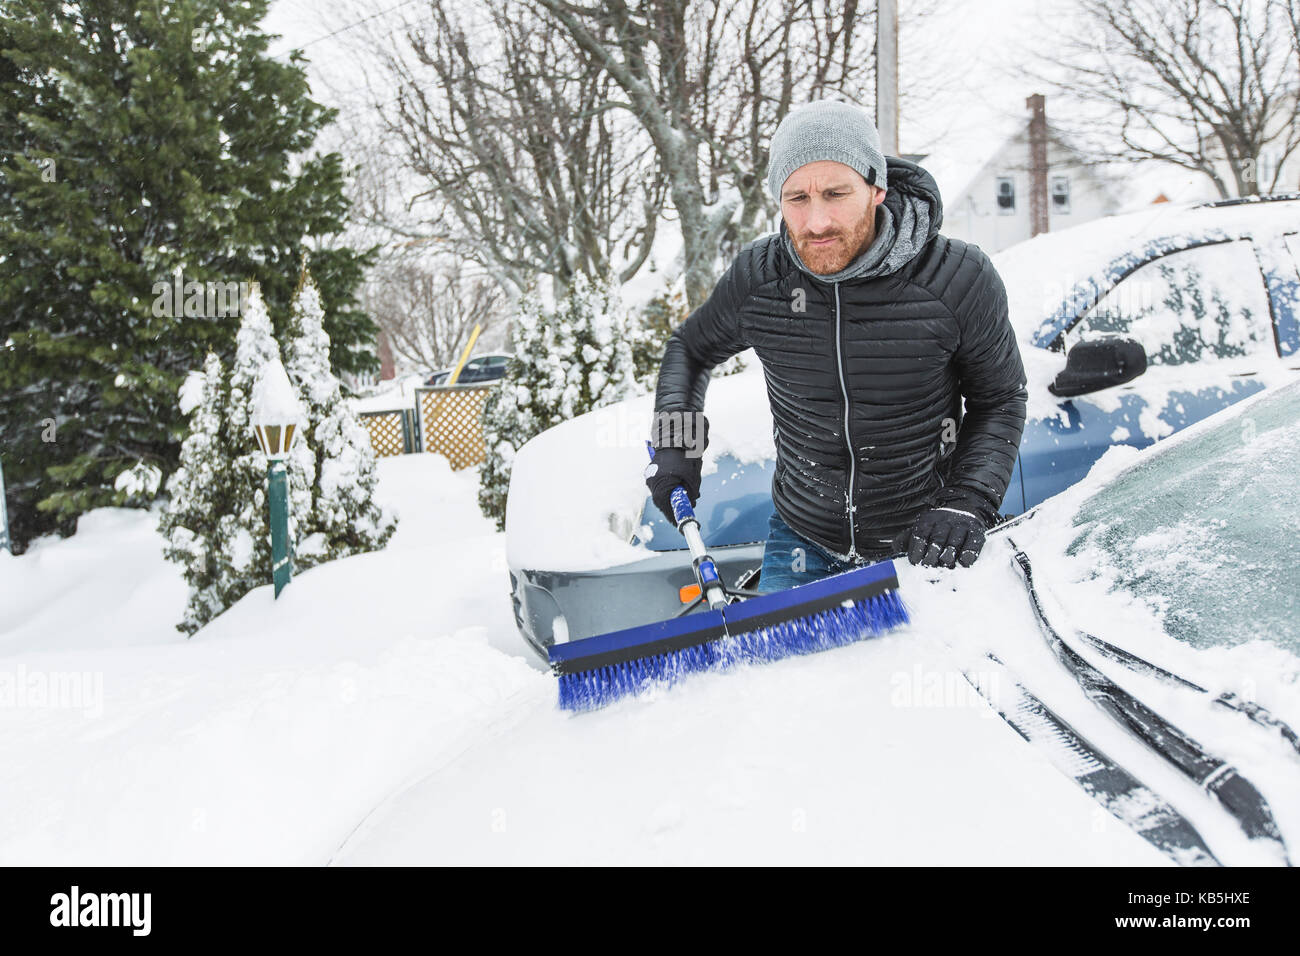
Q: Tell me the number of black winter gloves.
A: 2